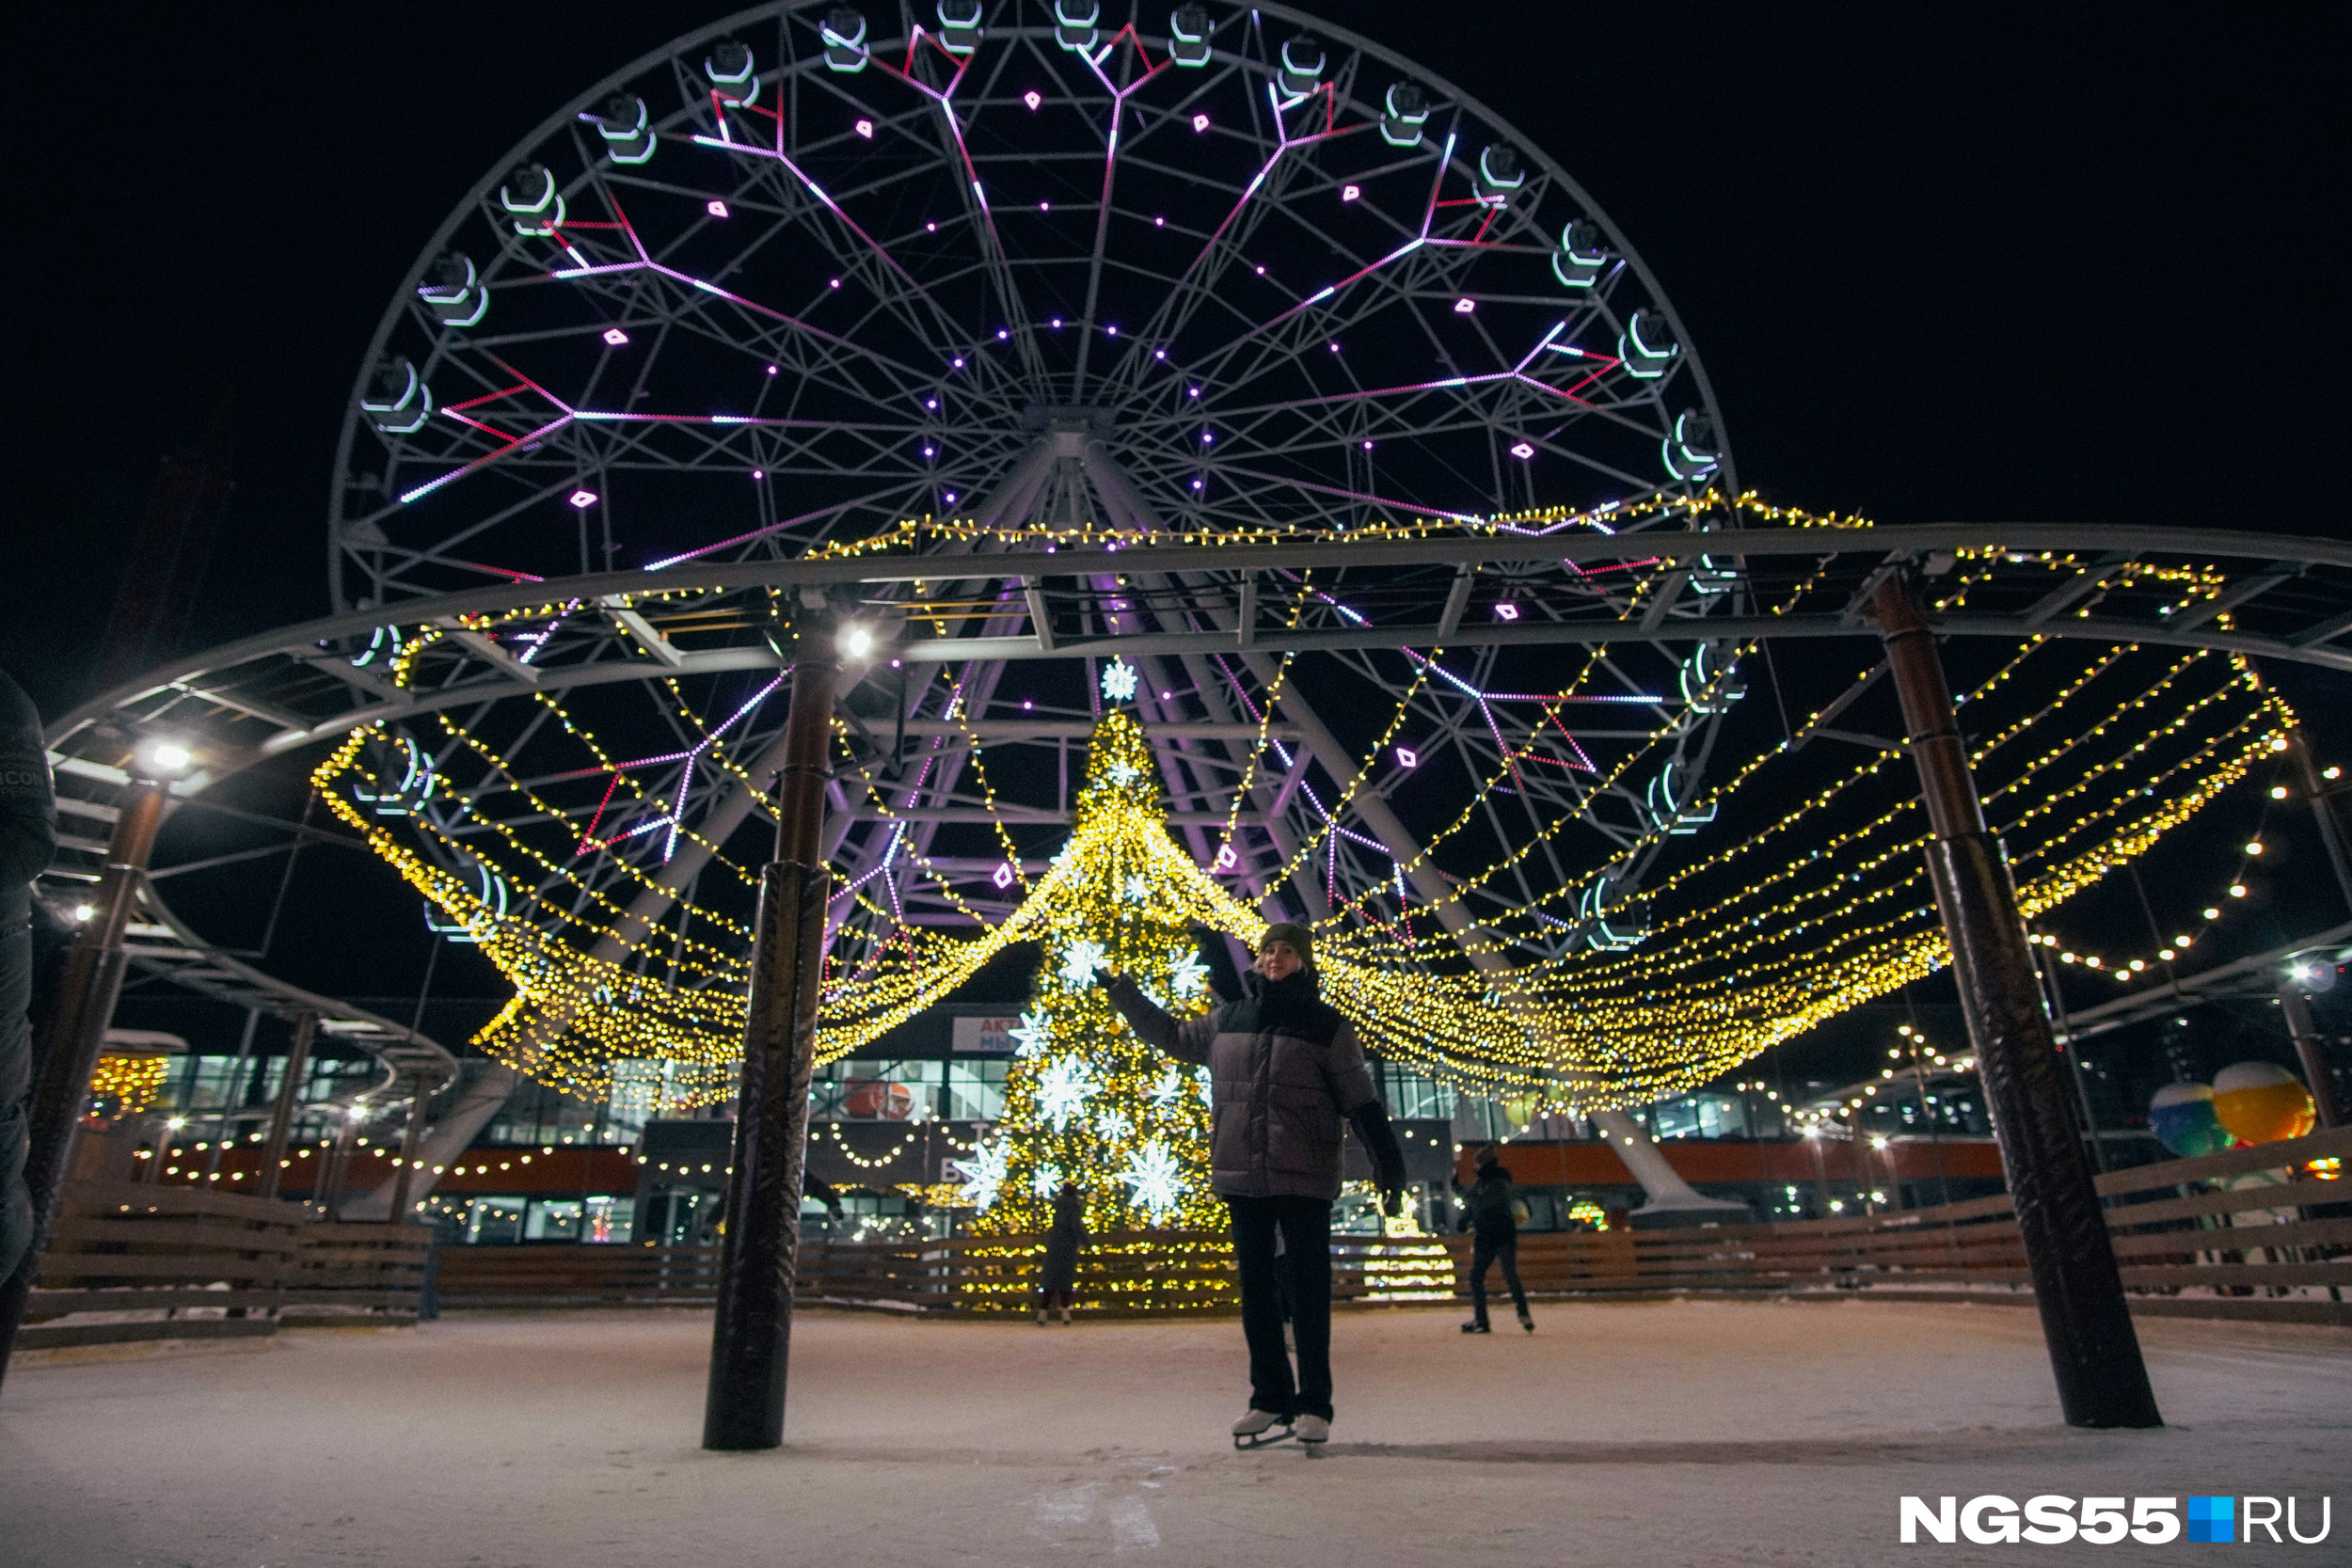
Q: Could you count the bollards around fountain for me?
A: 0